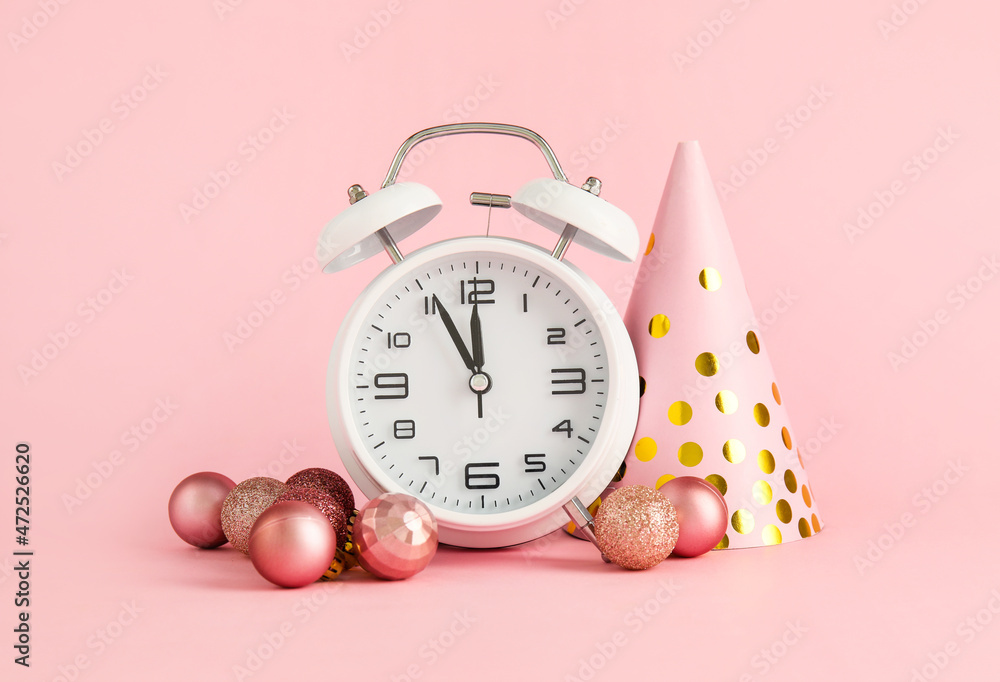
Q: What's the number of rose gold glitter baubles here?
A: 2